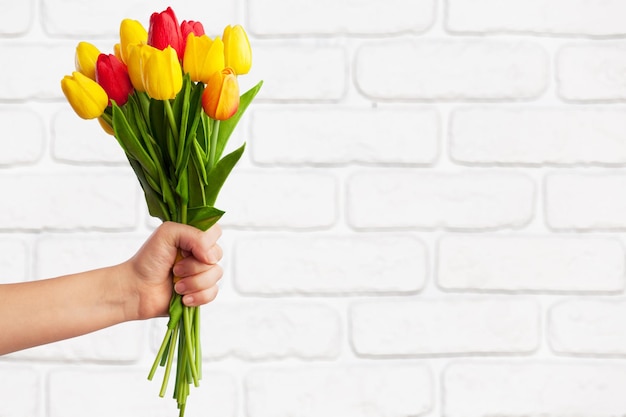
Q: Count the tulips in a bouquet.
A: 13